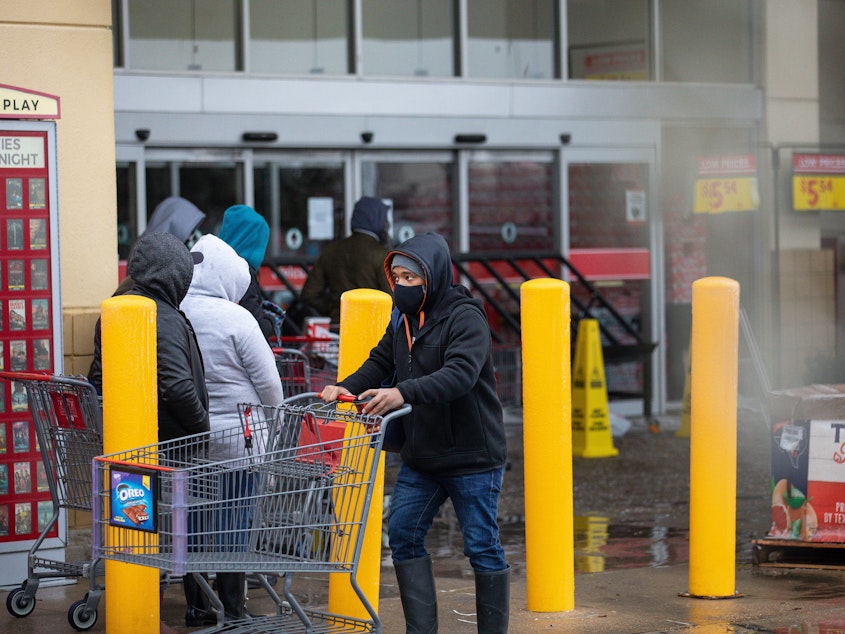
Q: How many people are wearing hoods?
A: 6